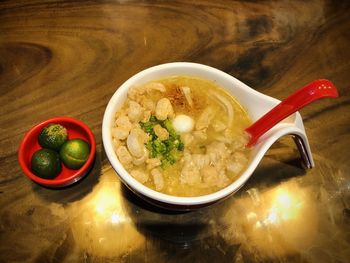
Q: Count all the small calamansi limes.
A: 3